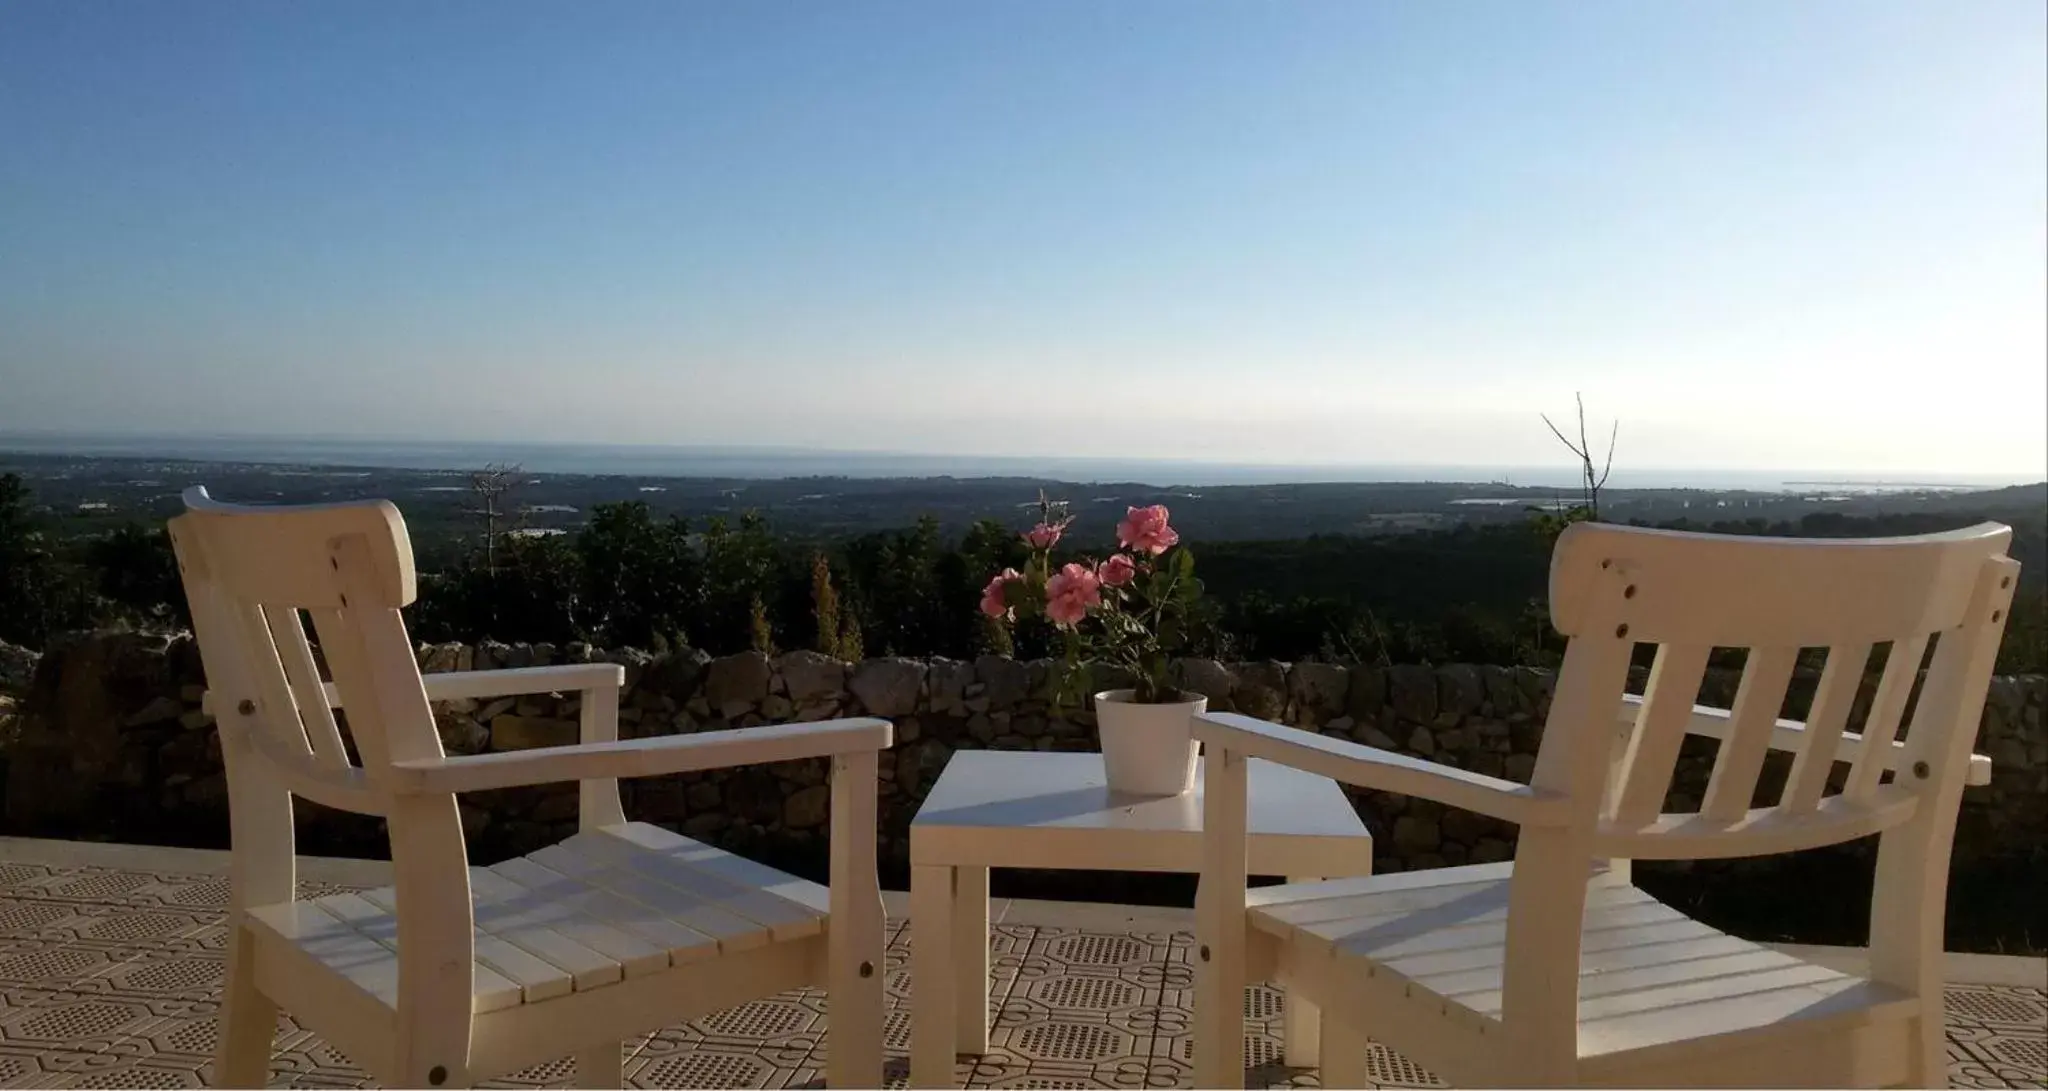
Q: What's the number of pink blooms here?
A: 5